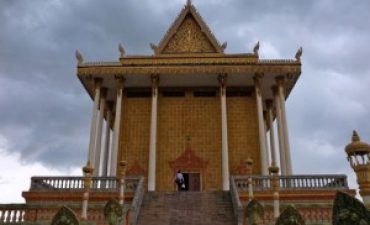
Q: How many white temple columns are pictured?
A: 10